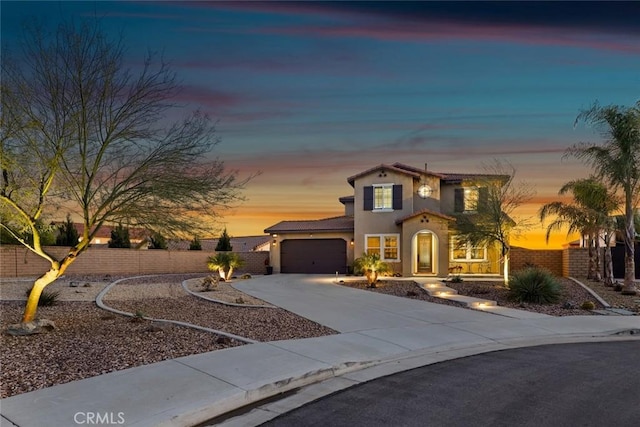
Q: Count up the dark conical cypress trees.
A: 5